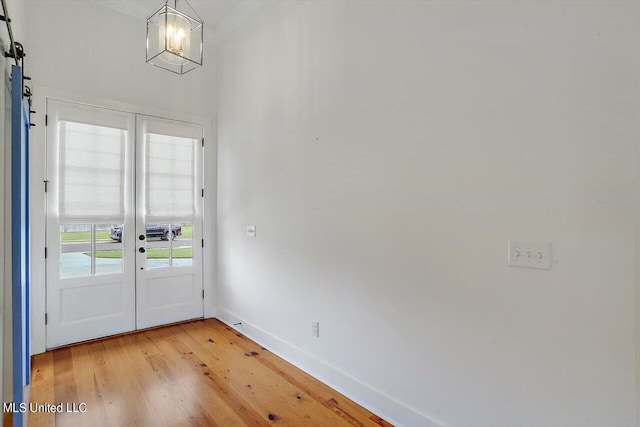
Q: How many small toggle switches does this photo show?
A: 3